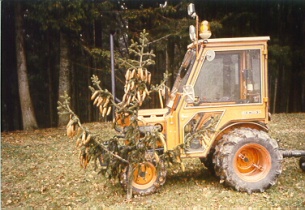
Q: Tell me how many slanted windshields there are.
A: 1